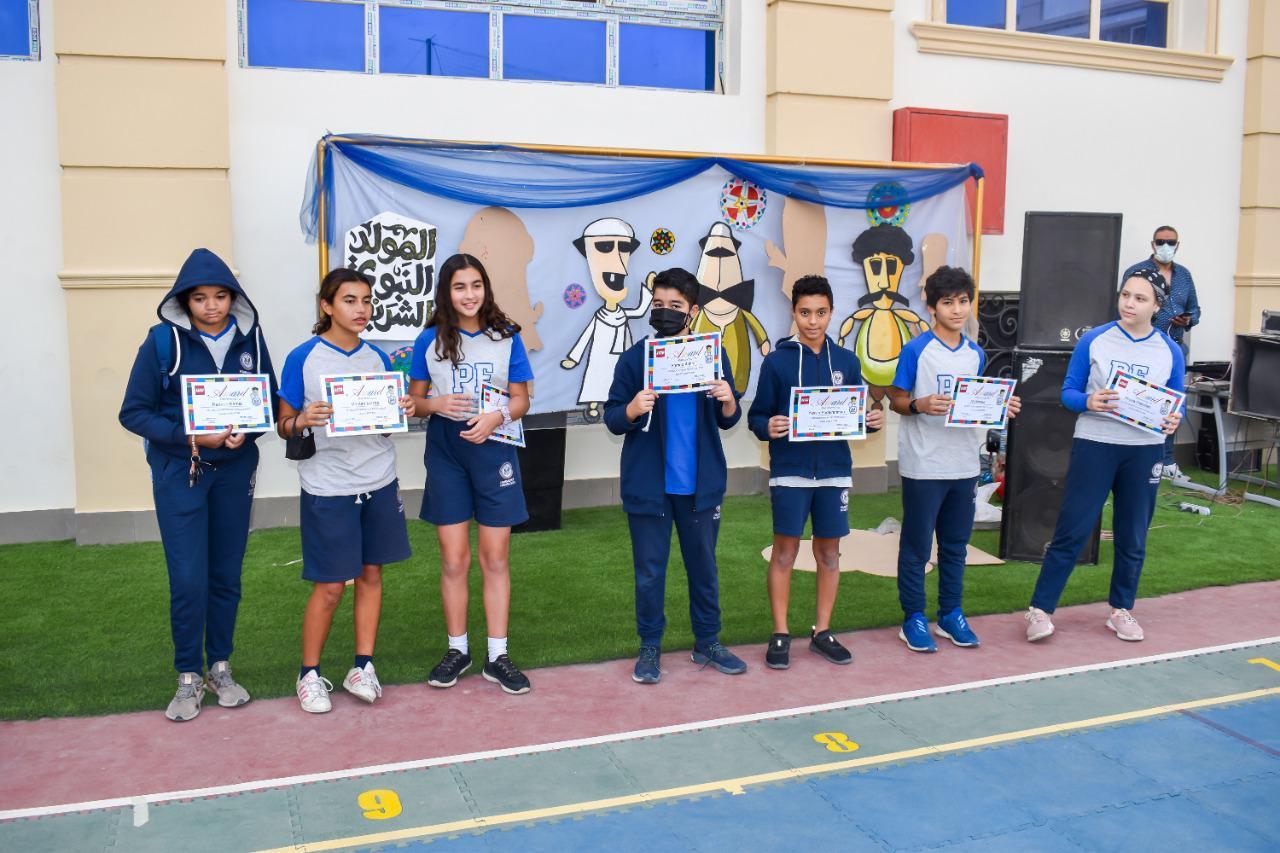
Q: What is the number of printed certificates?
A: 7